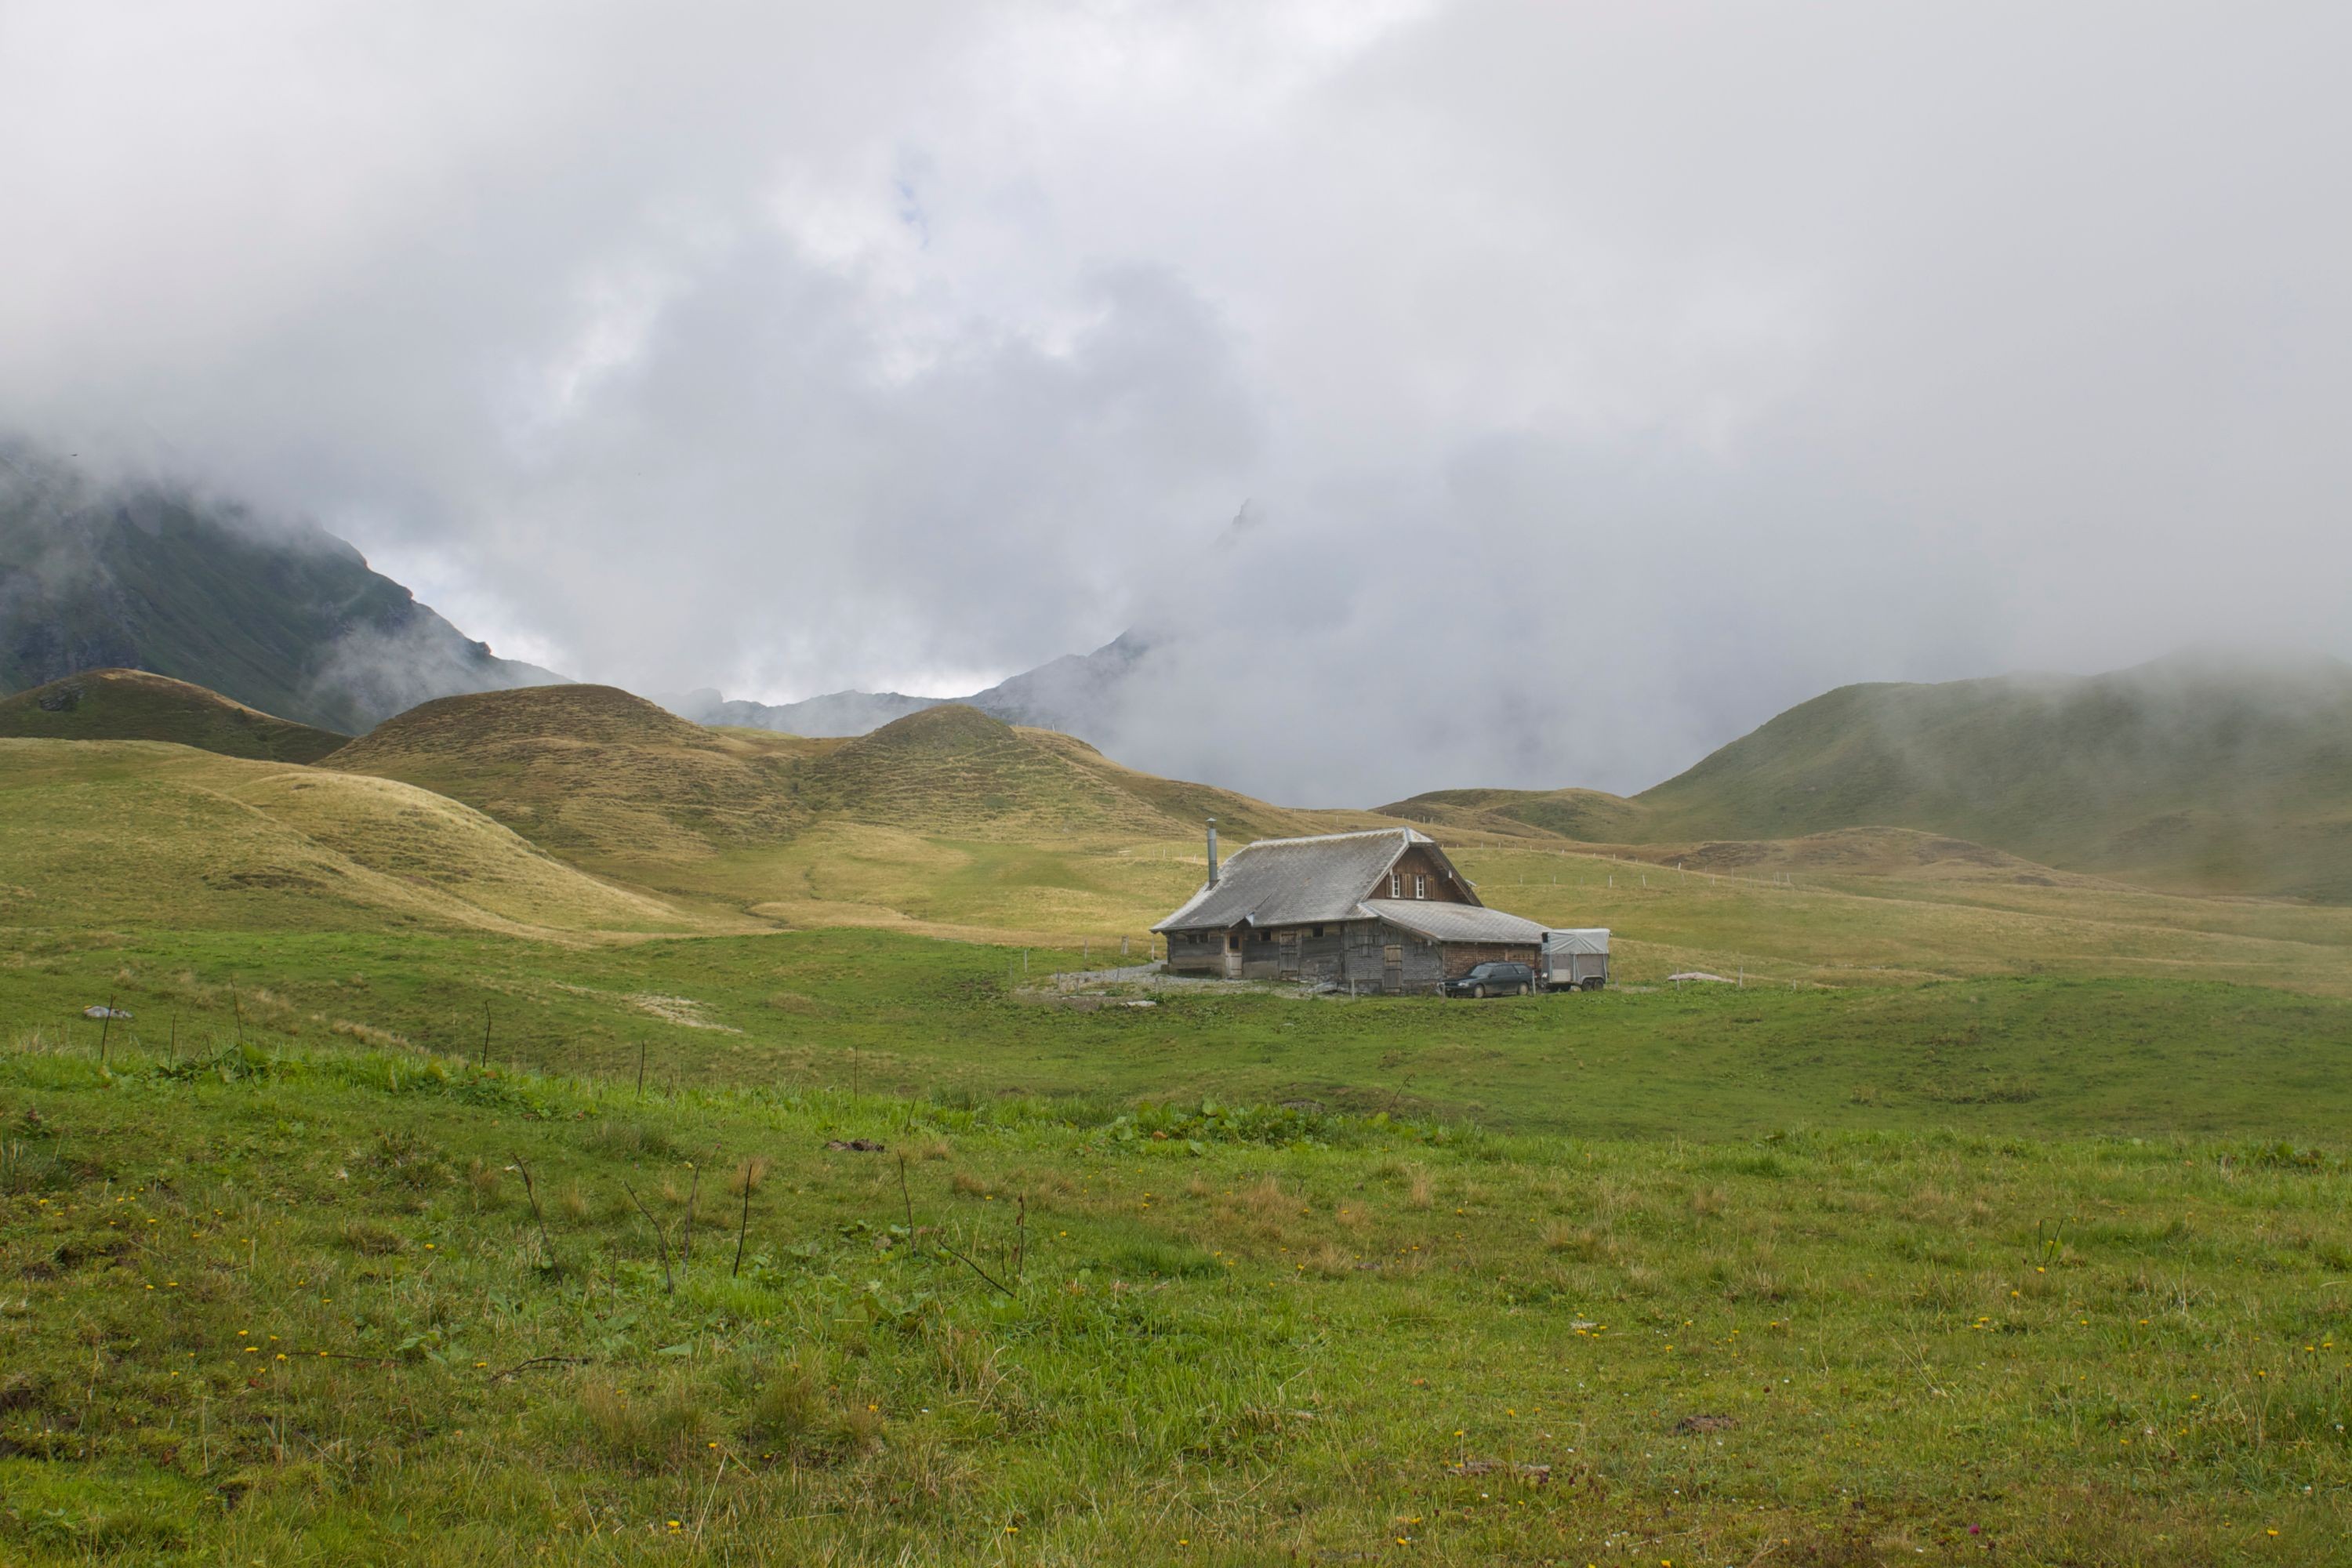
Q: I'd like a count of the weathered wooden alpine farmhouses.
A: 1